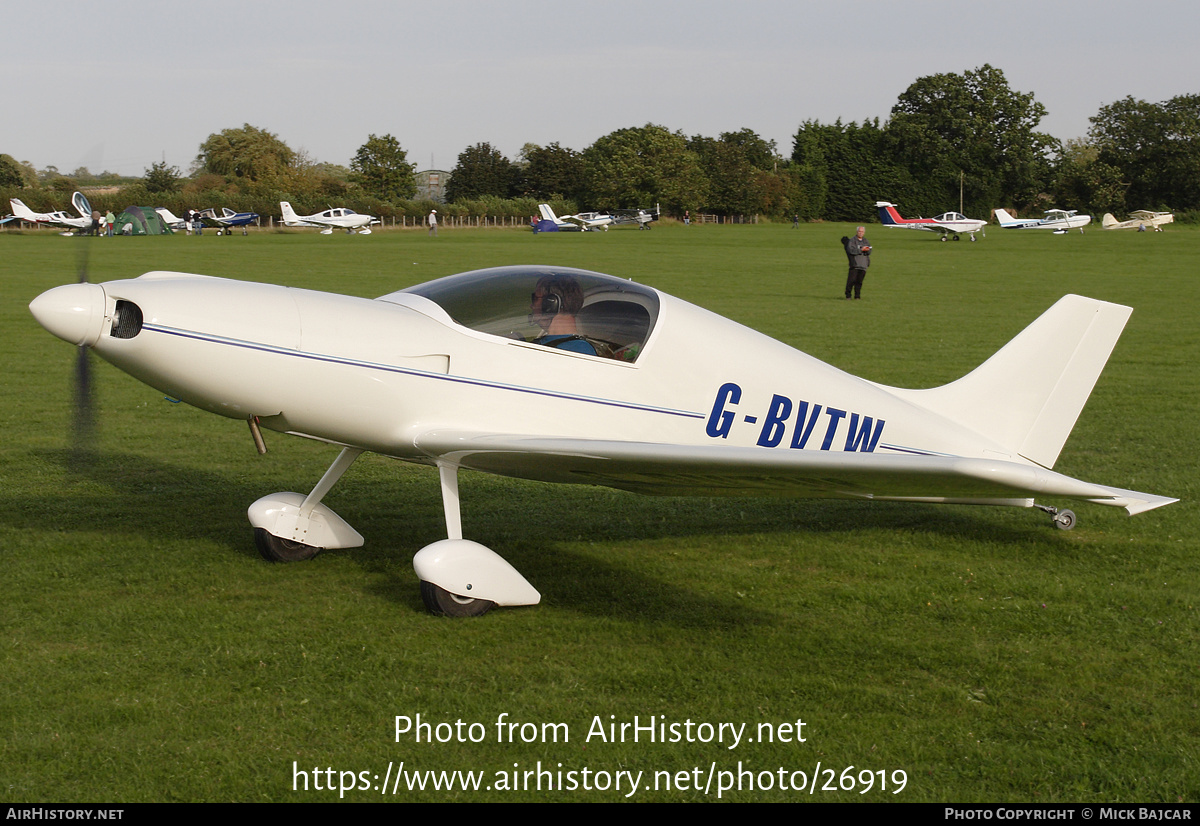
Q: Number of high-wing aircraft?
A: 3